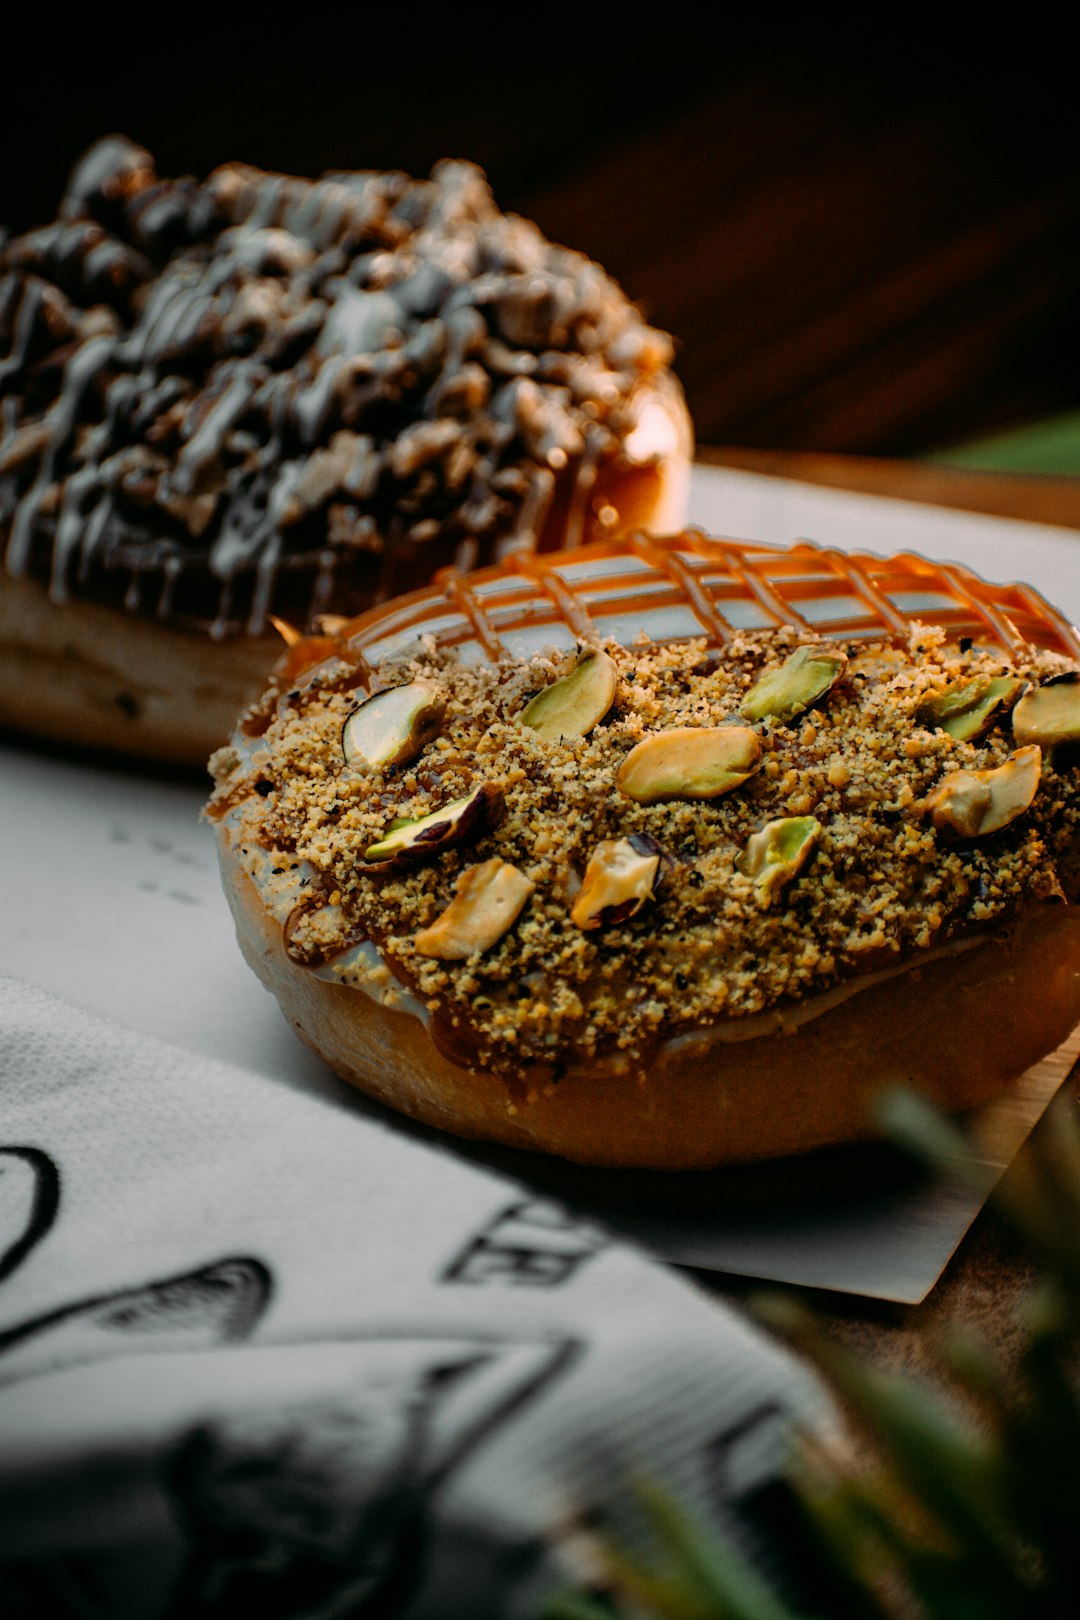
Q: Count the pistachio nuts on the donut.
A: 11